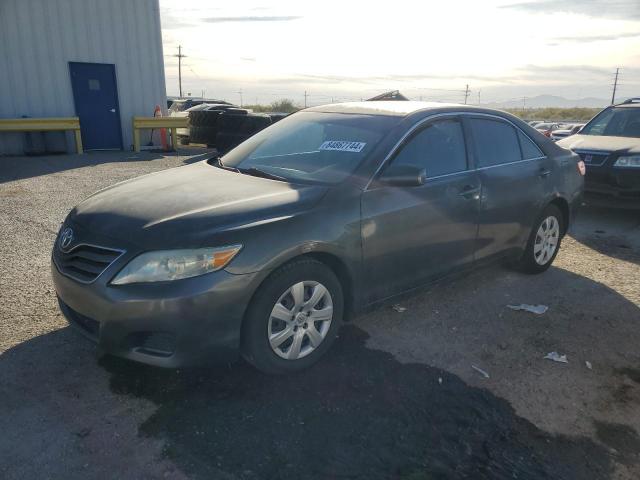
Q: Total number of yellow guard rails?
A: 2